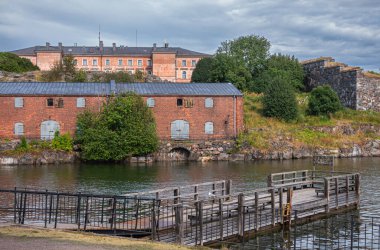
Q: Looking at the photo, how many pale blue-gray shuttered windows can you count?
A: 6